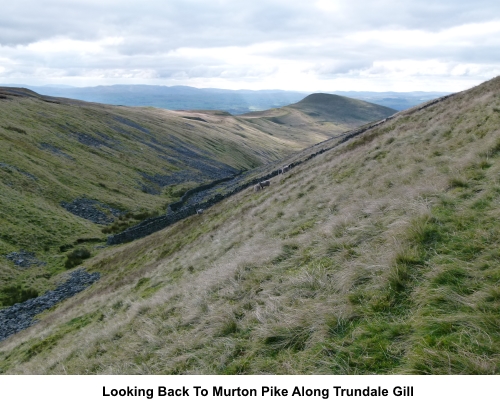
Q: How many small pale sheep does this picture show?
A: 4